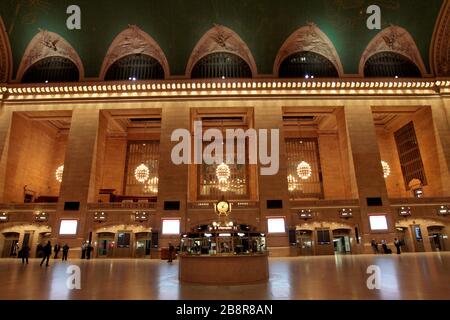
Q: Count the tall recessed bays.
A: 5